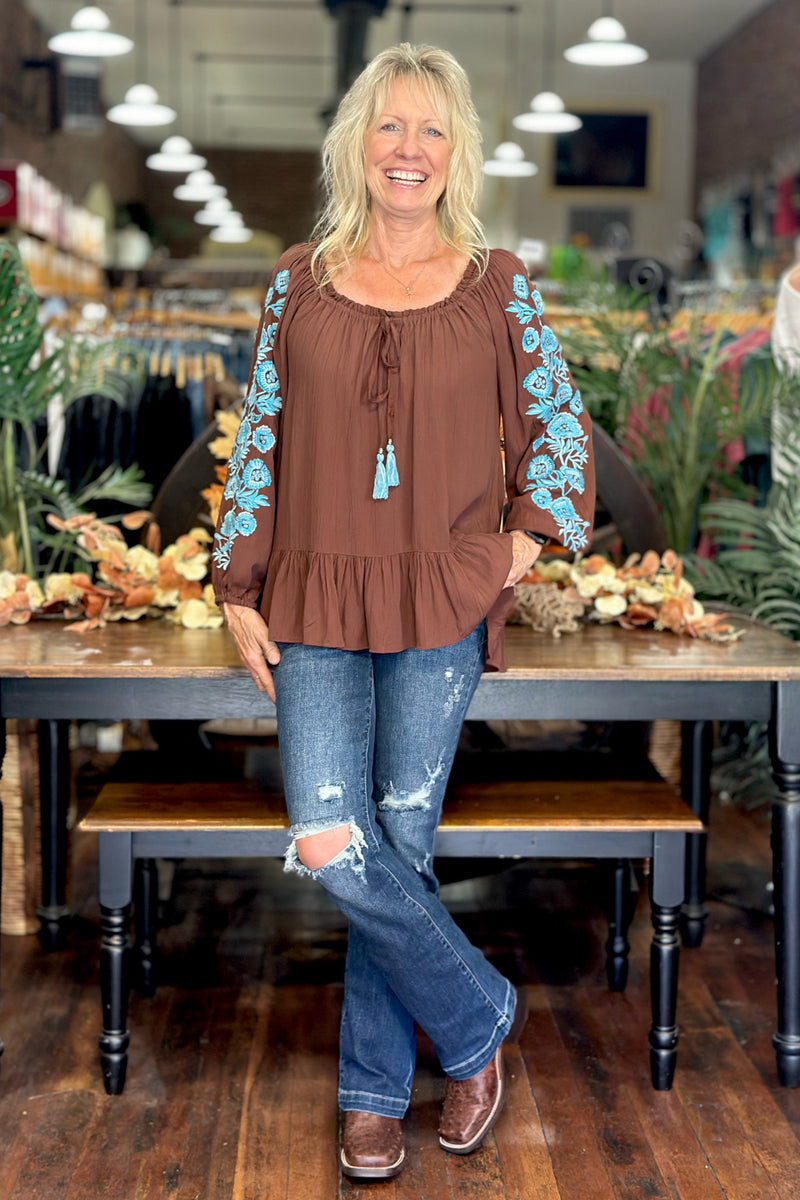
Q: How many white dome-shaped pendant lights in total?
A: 9